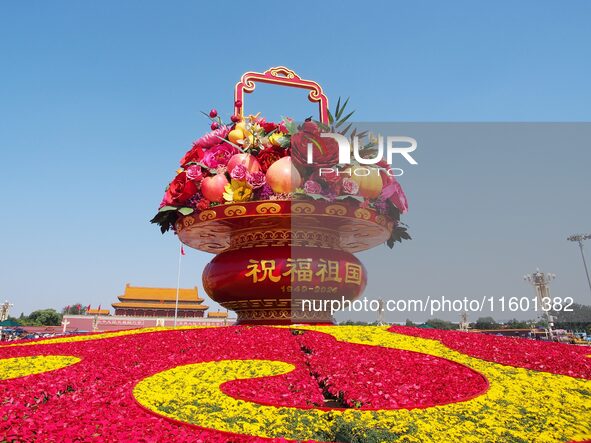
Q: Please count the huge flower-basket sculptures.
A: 1